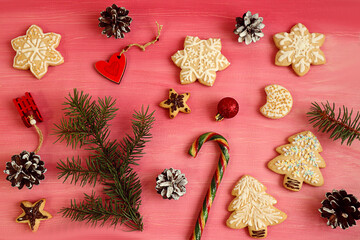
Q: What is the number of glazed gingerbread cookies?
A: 8